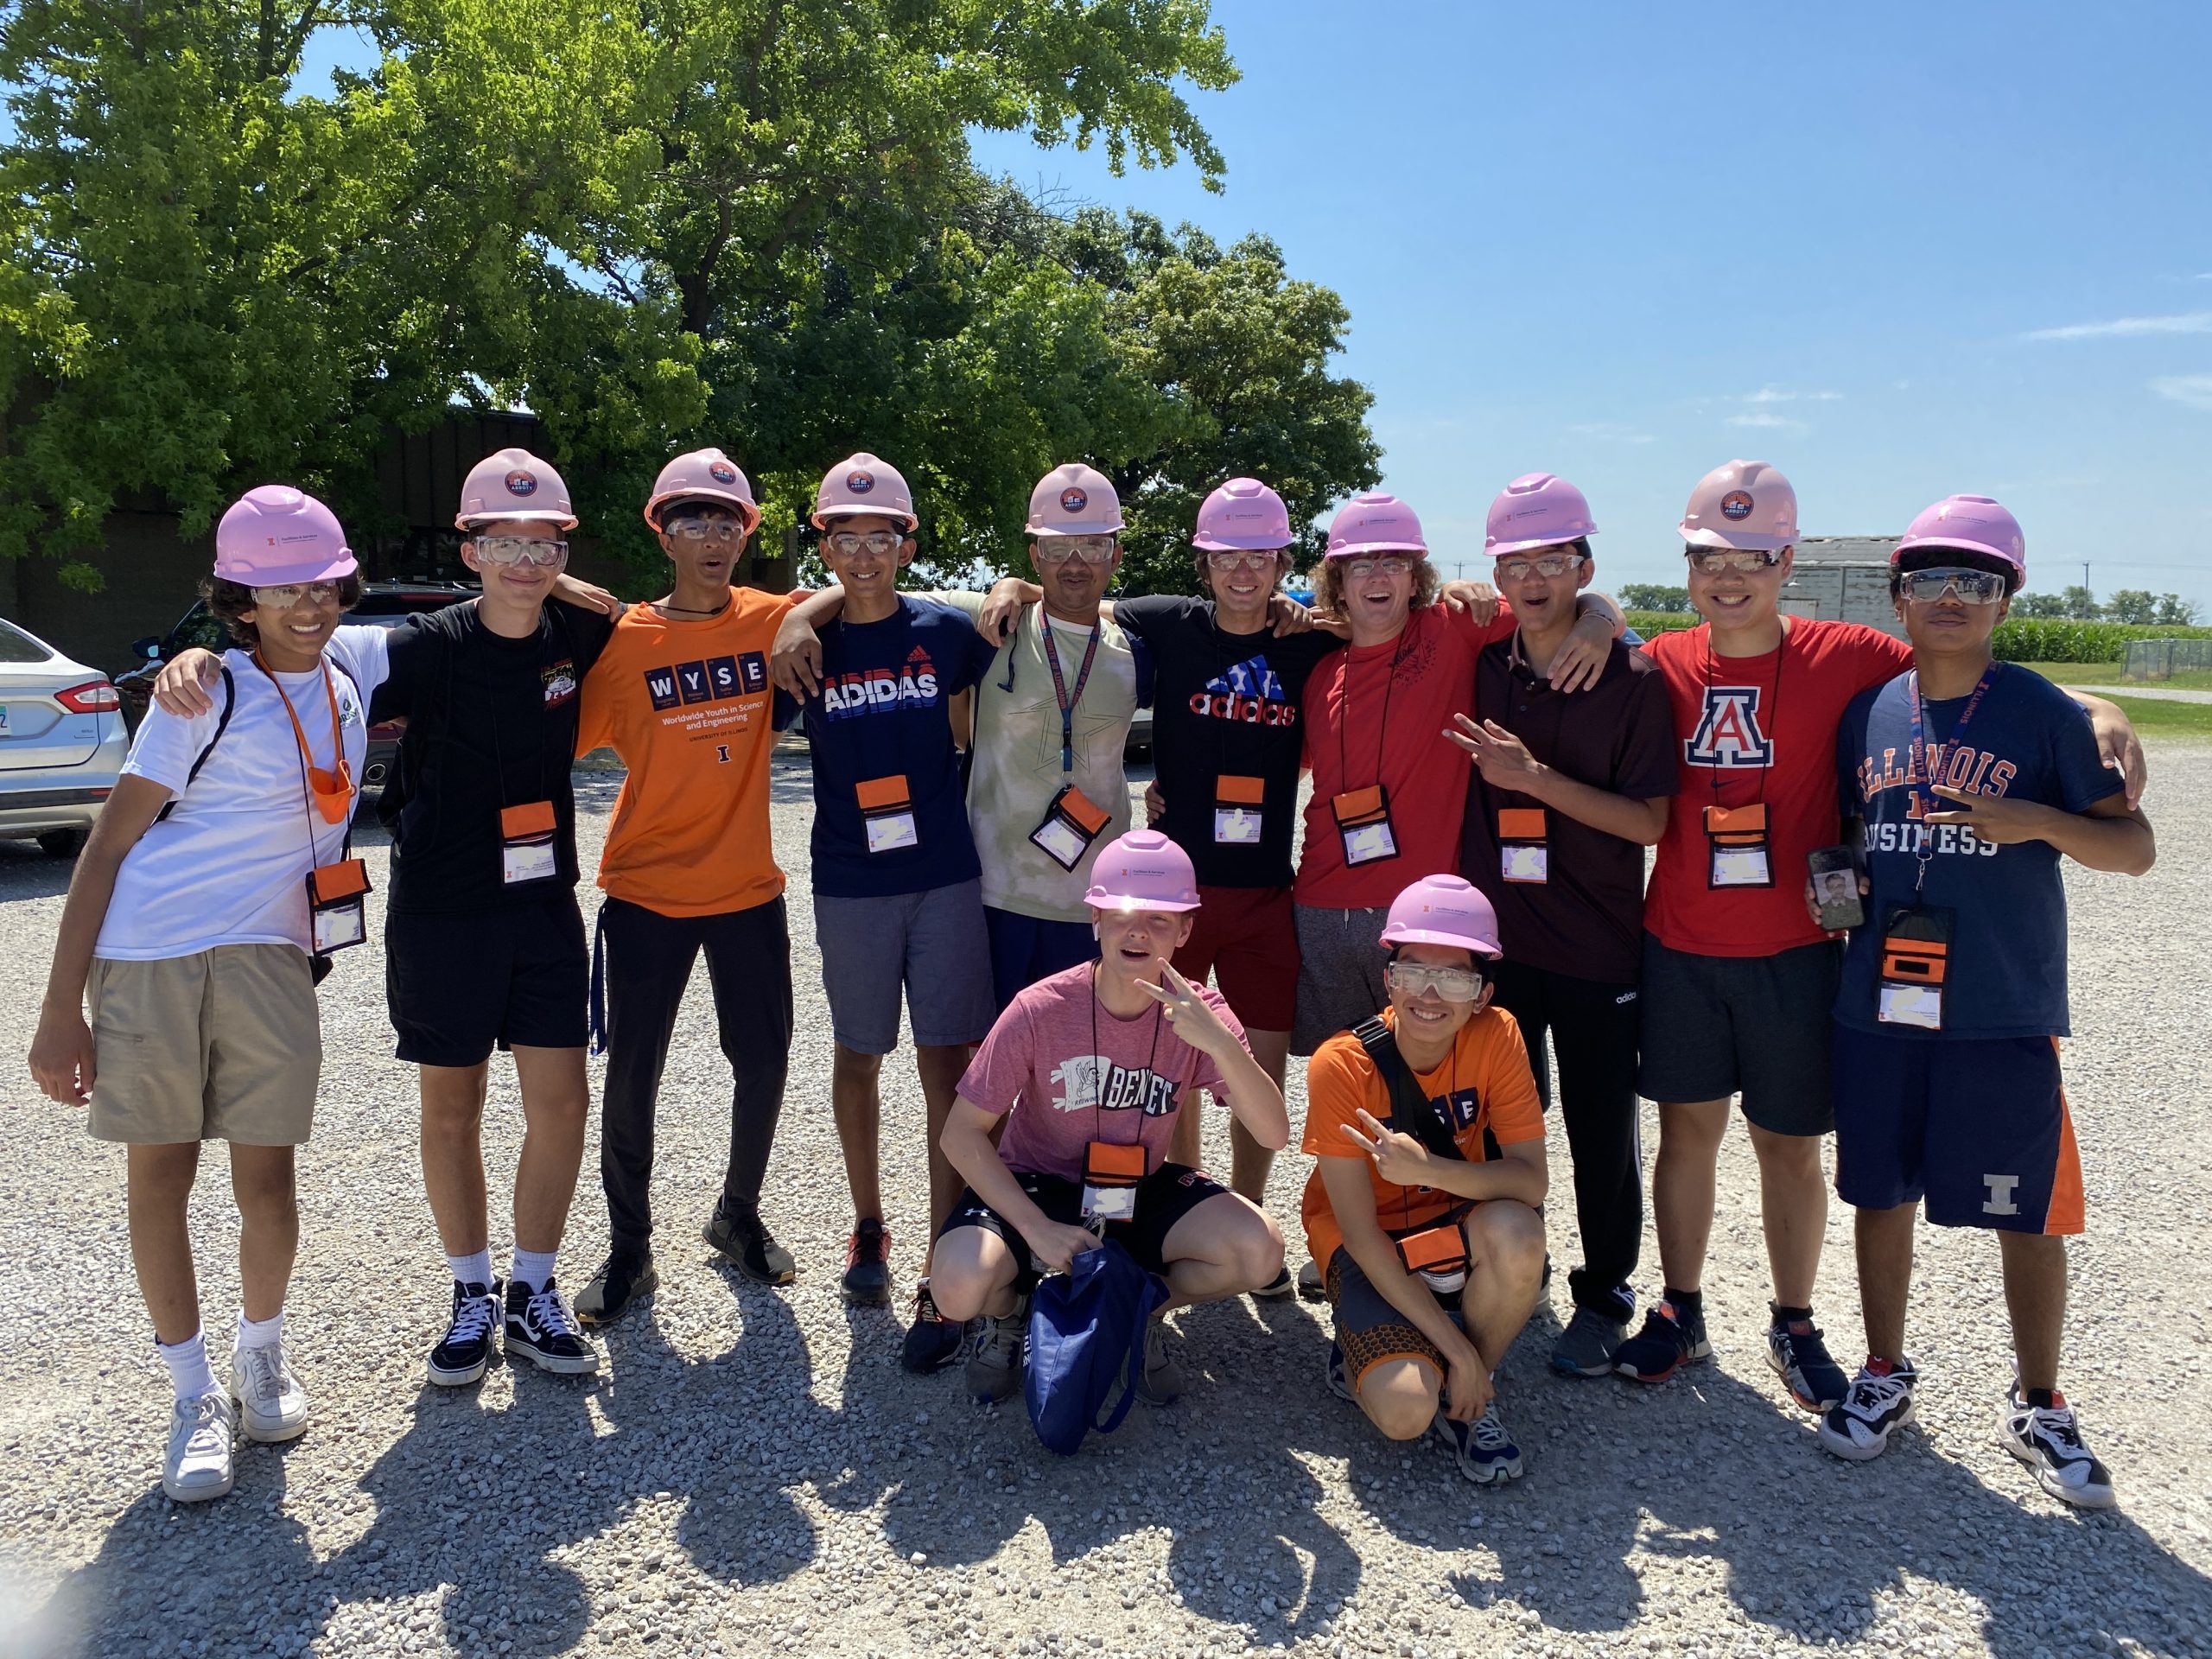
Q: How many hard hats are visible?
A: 12